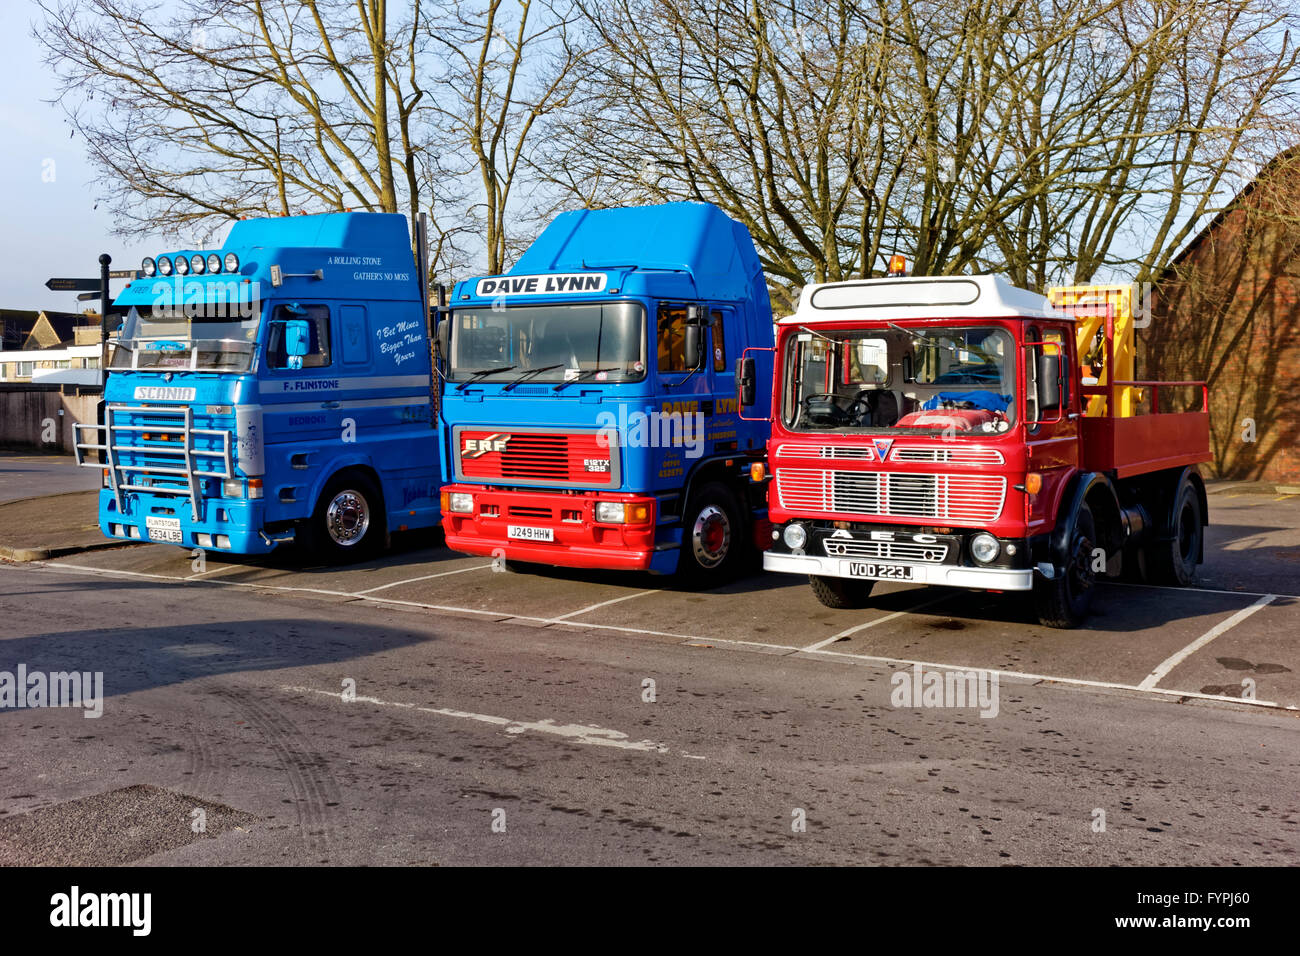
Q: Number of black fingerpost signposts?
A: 1